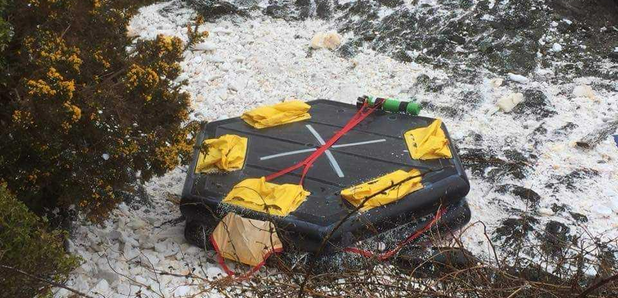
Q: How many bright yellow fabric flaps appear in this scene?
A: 5